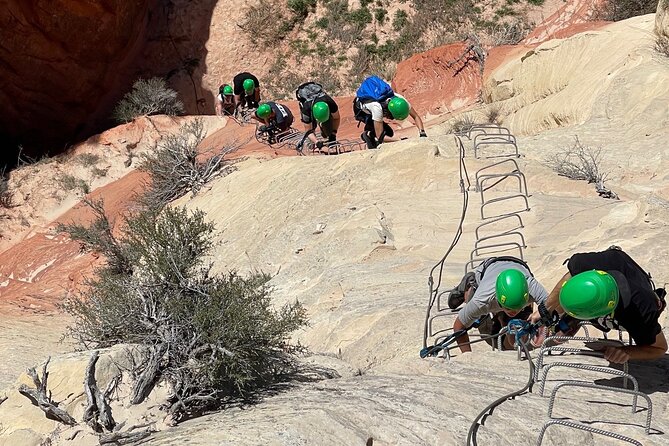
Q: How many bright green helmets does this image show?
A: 7